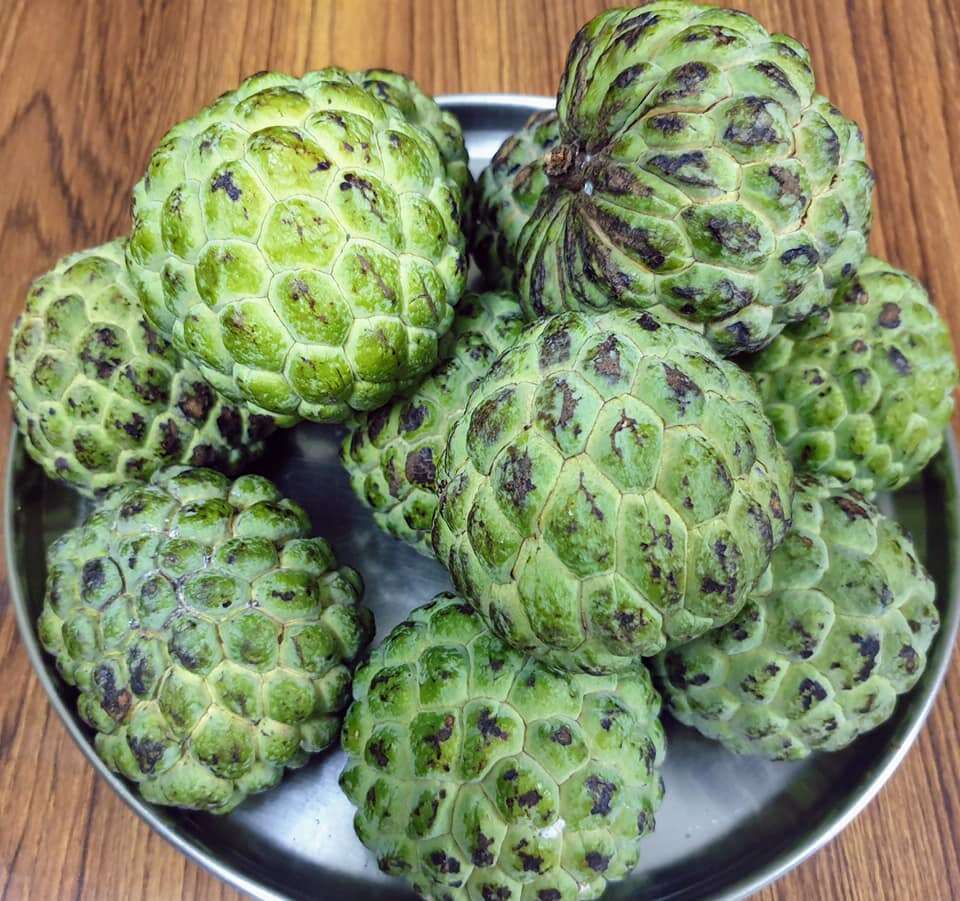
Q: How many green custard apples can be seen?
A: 11